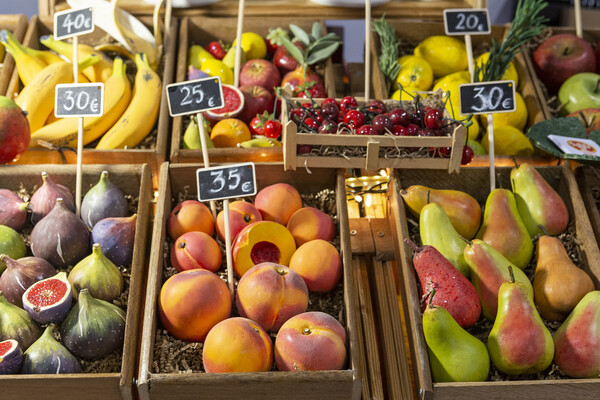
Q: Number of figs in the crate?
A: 13